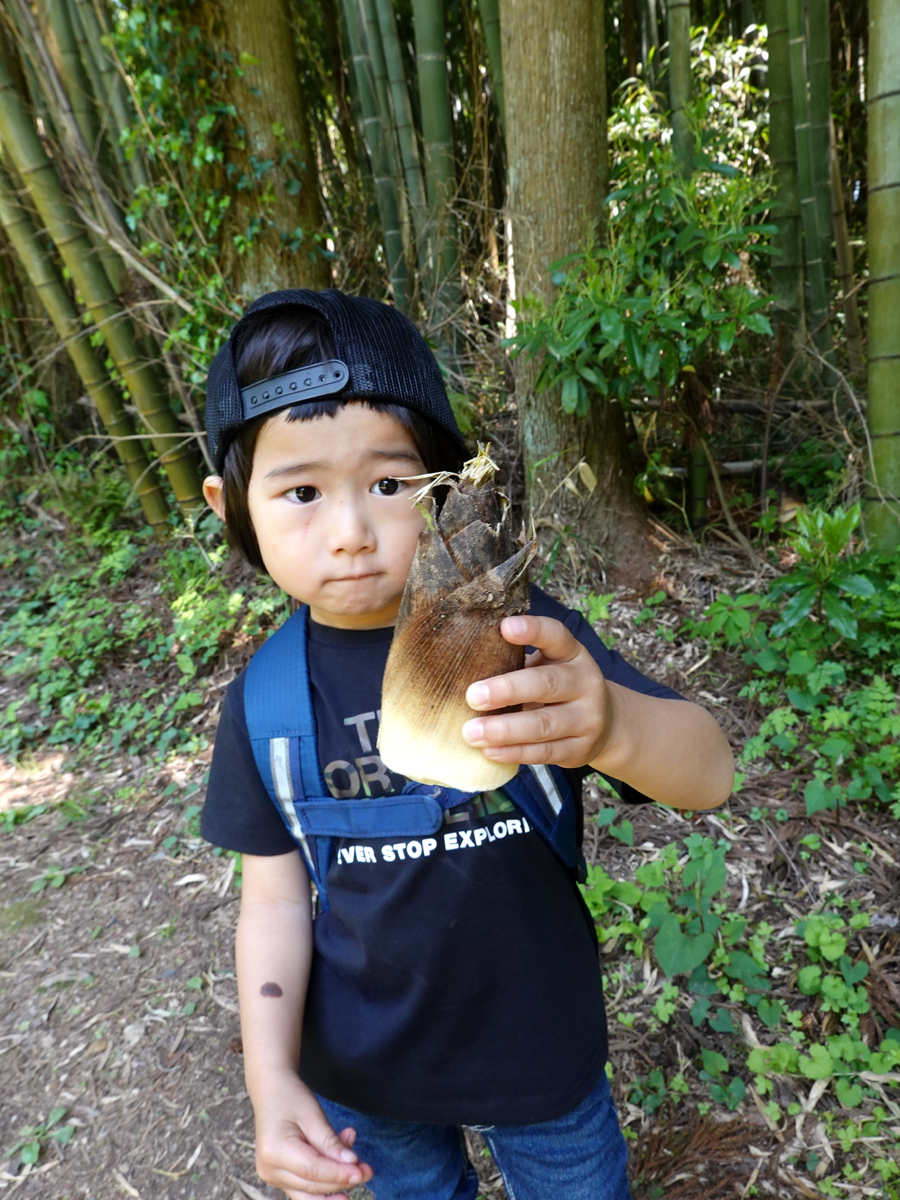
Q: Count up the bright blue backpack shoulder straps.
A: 2